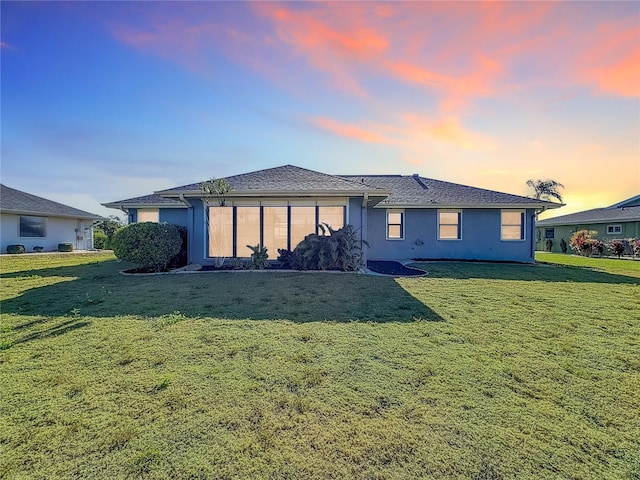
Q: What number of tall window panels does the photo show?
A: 5